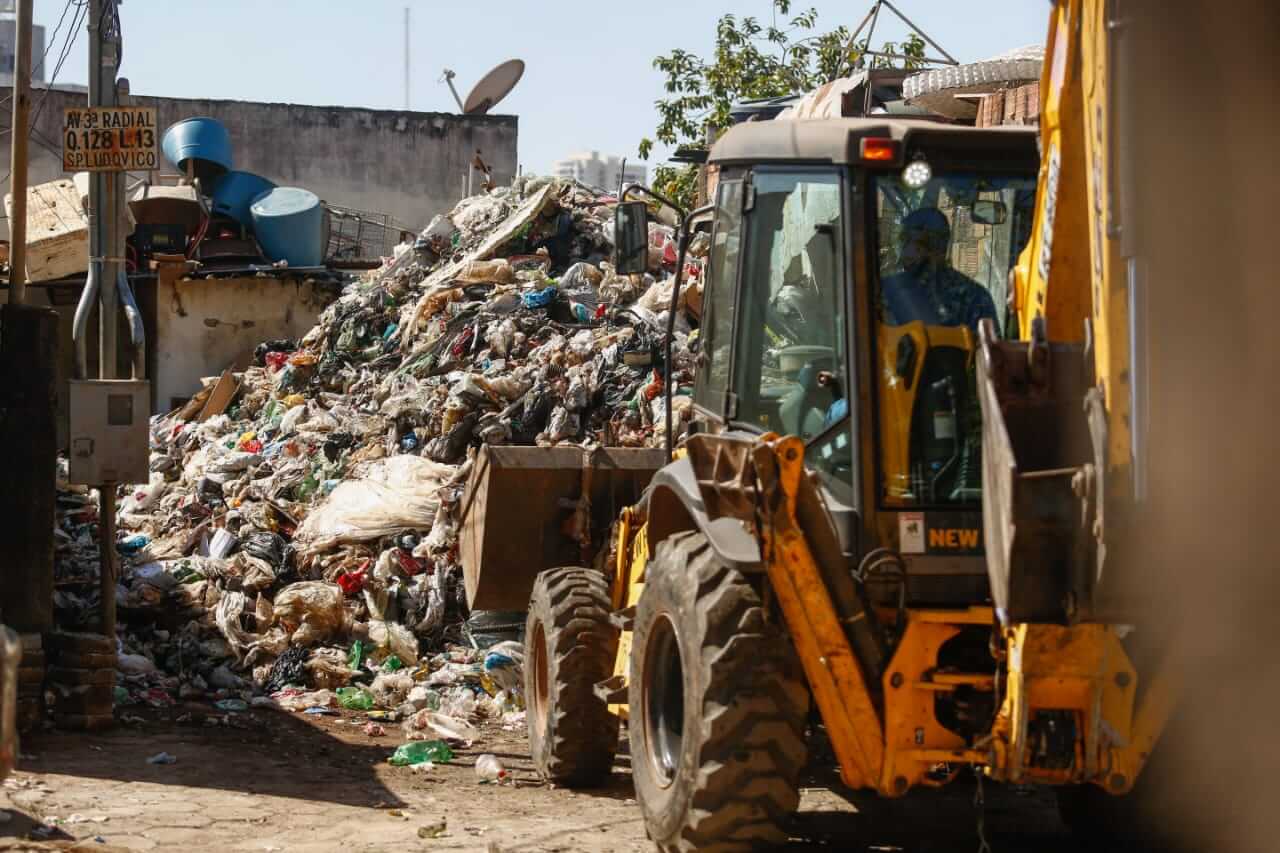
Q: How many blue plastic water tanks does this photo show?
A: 3